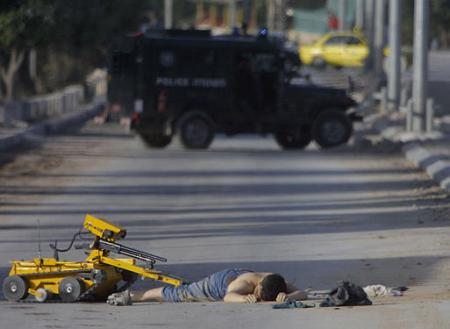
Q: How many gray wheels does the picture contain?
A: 2